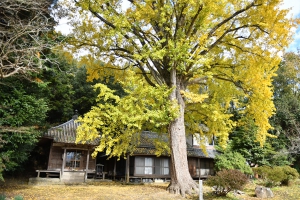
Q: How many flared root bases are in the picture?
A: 1